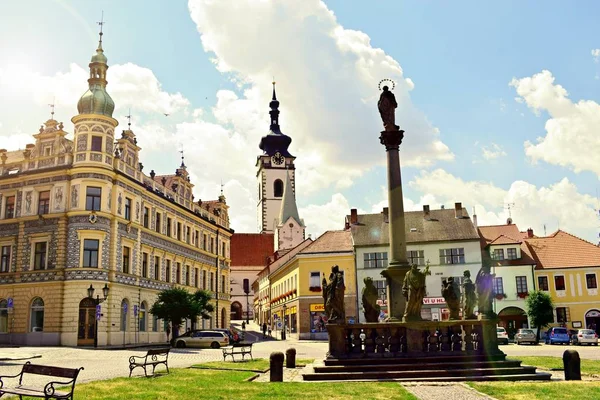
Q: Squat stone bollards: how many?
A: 3